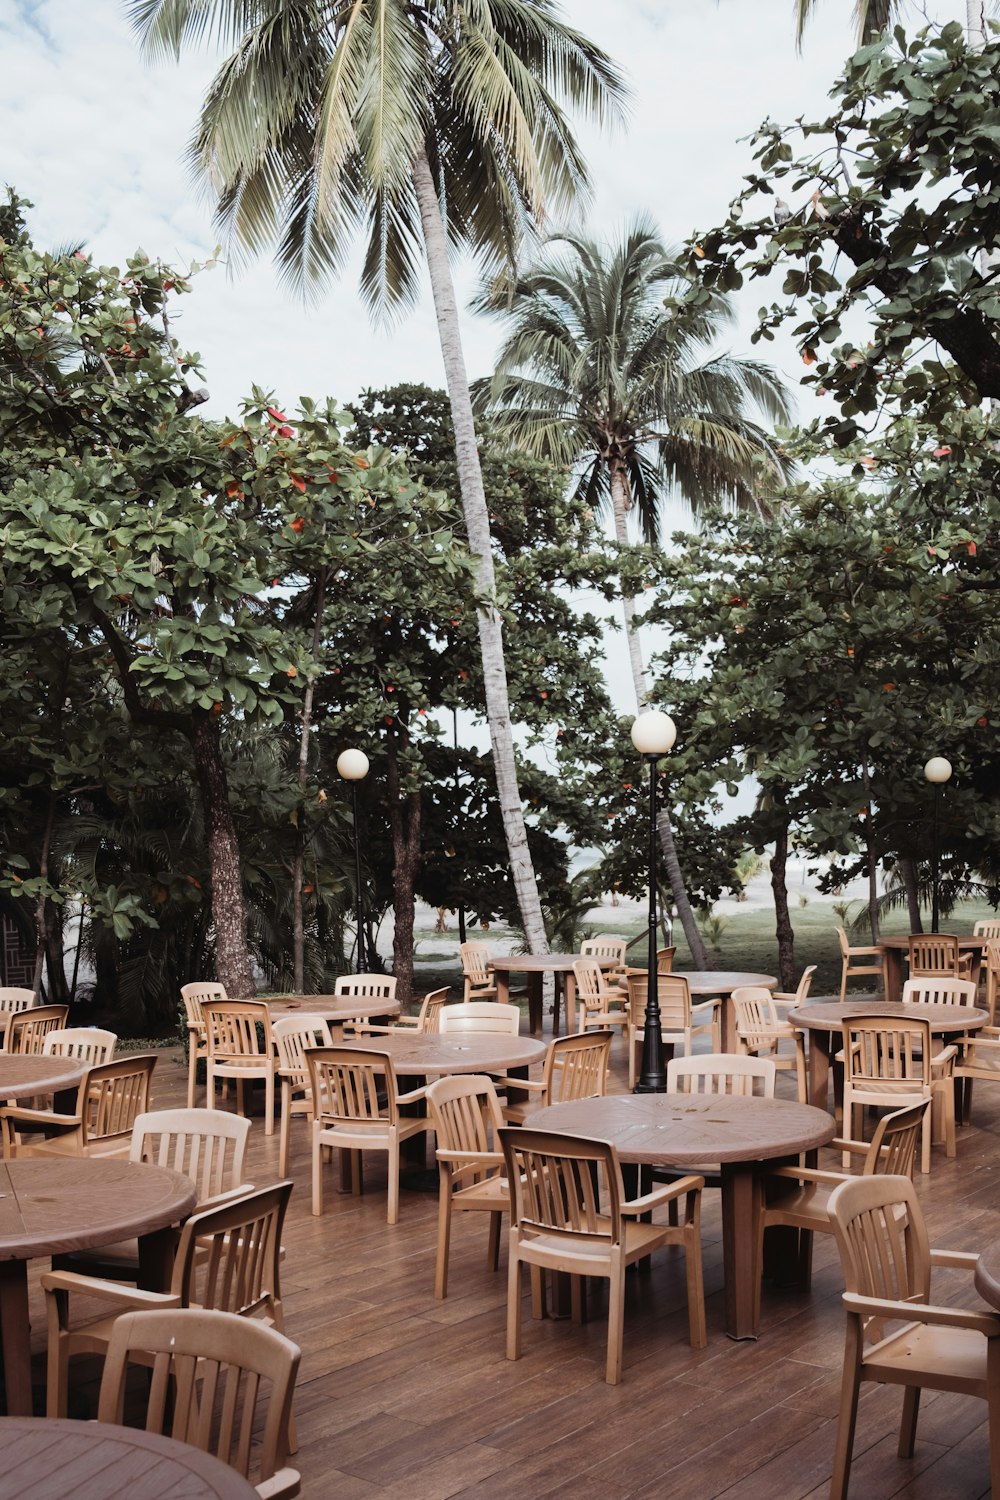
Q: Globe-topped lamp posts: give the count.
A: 3